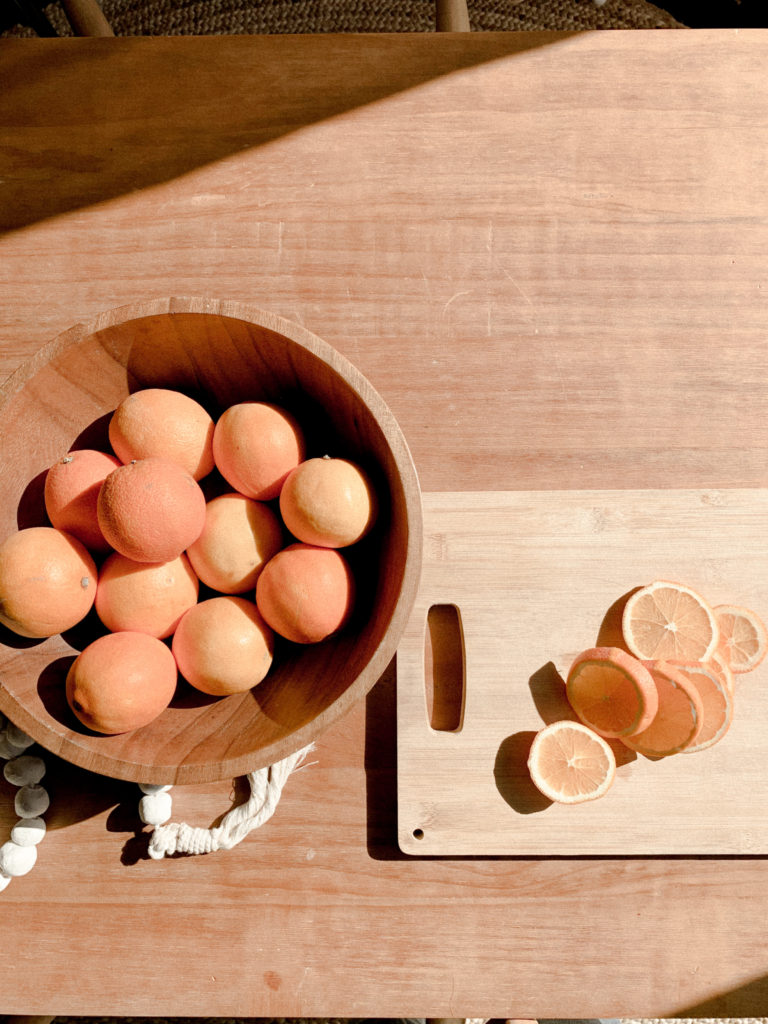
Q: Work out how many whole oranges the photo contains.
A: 11